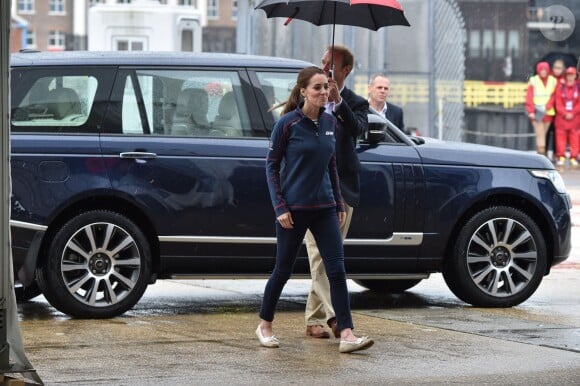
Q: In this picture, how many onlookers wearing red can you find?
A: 3